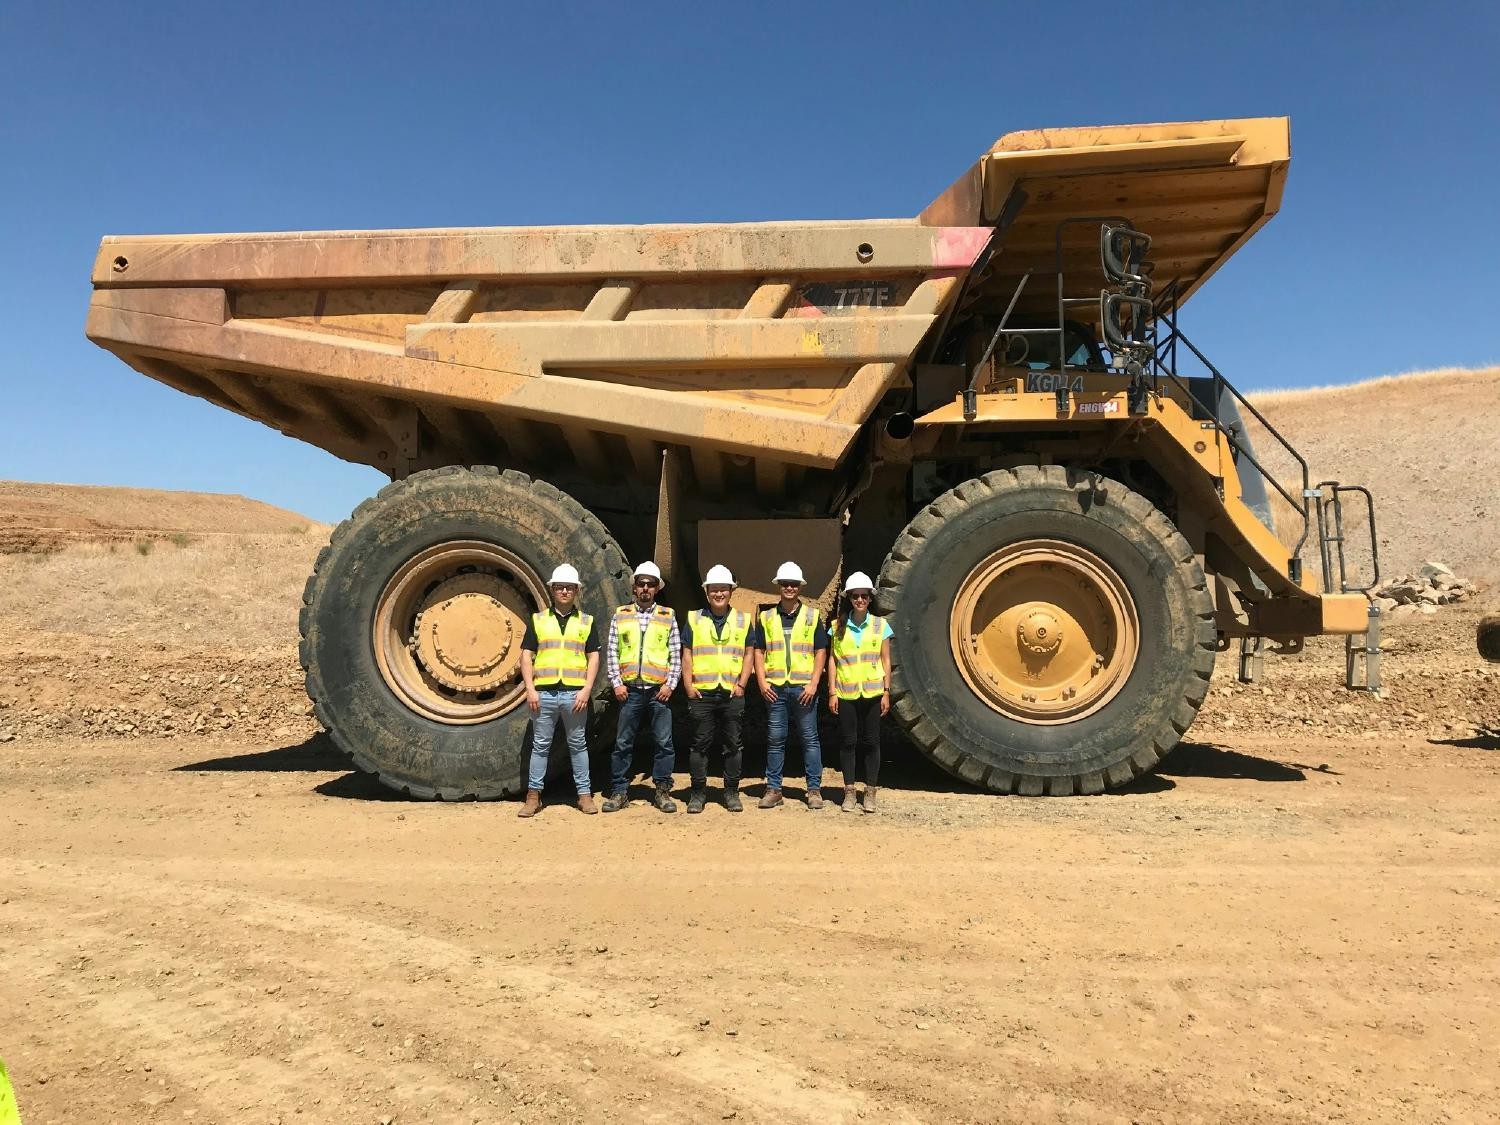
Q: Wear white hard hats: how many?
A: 5